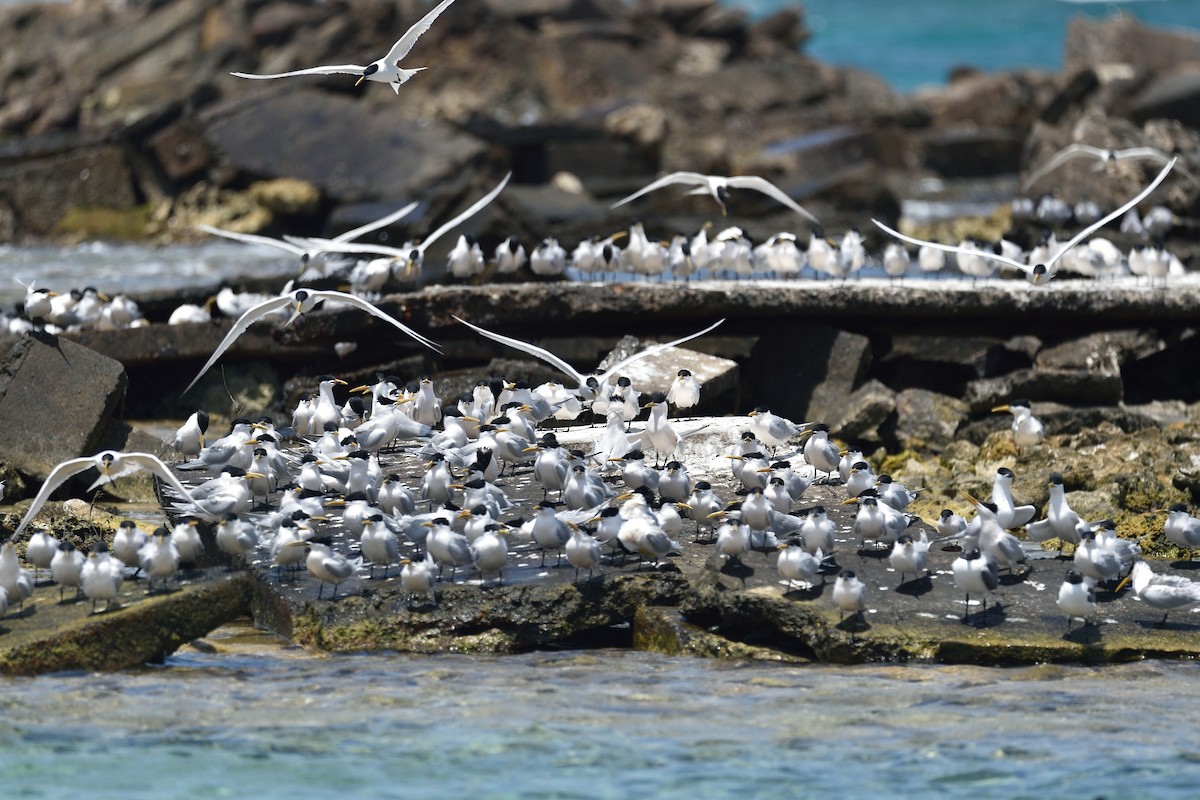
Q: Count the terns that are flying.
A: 9